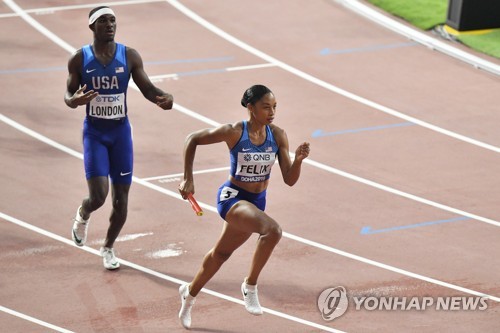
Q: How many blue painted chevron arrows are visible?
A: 3